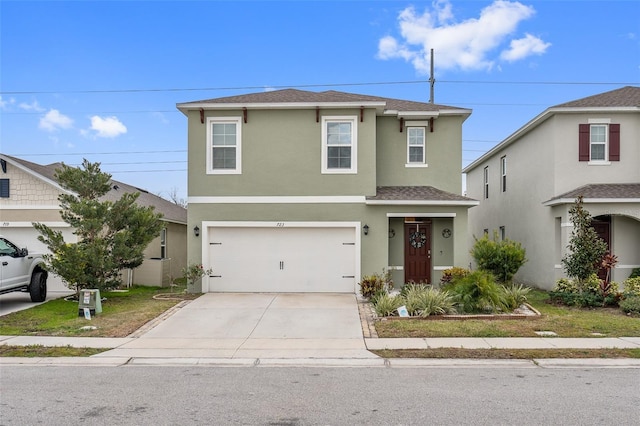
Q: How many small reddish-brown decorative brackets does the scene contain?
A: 6